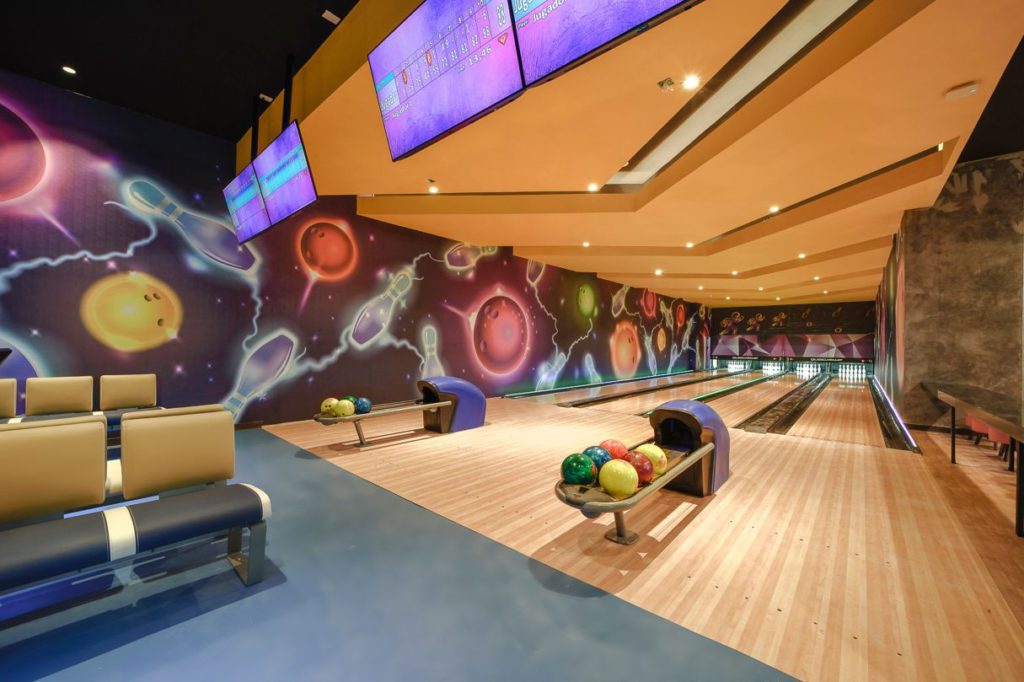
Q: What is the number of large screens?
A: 4